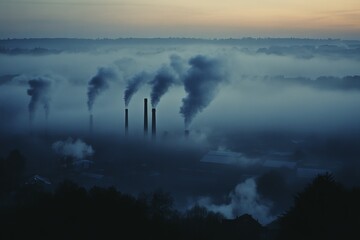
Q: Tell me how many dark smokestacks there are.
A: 3